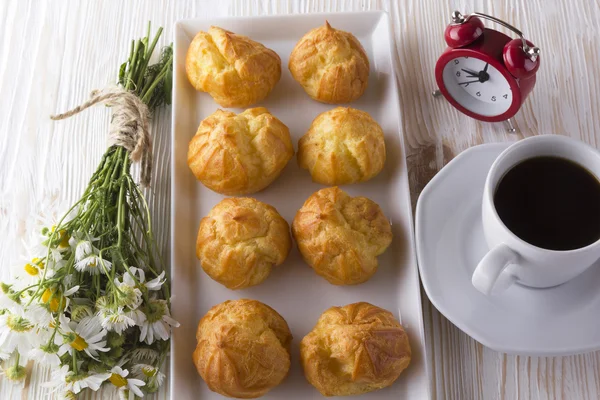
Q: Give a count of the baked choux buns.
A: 8